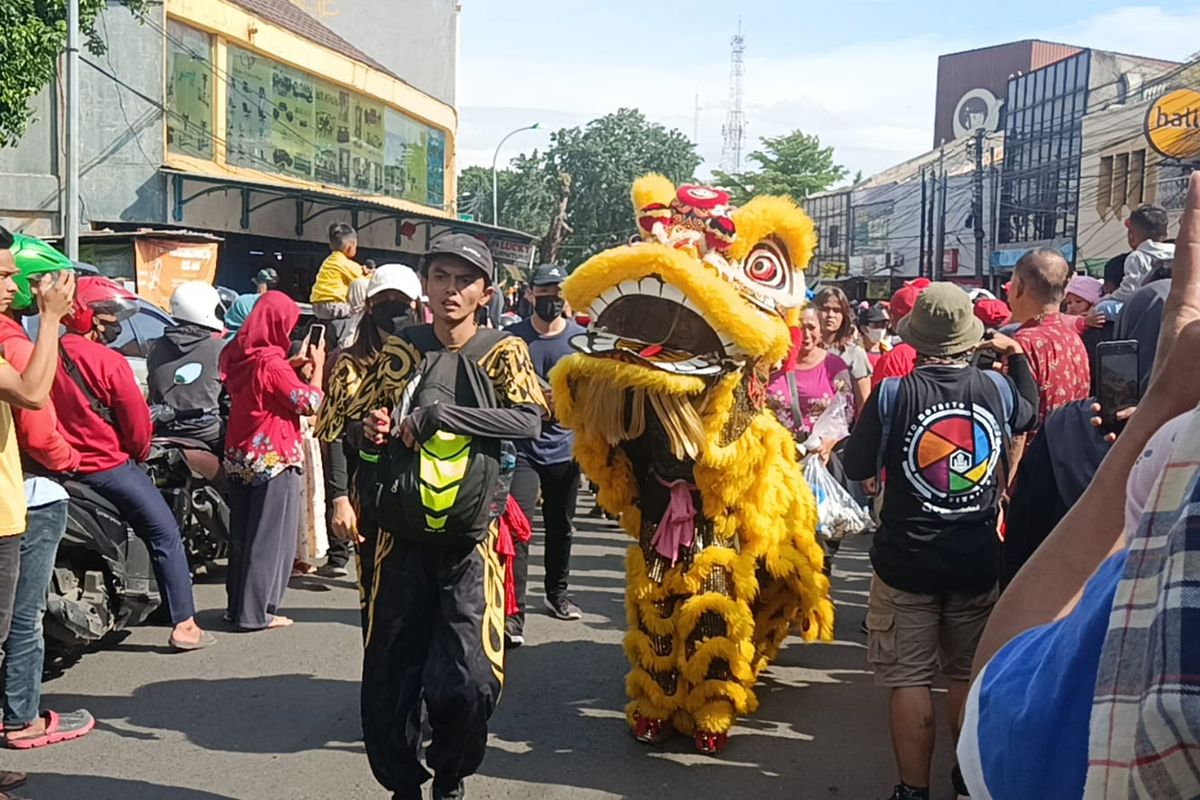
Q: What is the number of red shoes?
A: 2